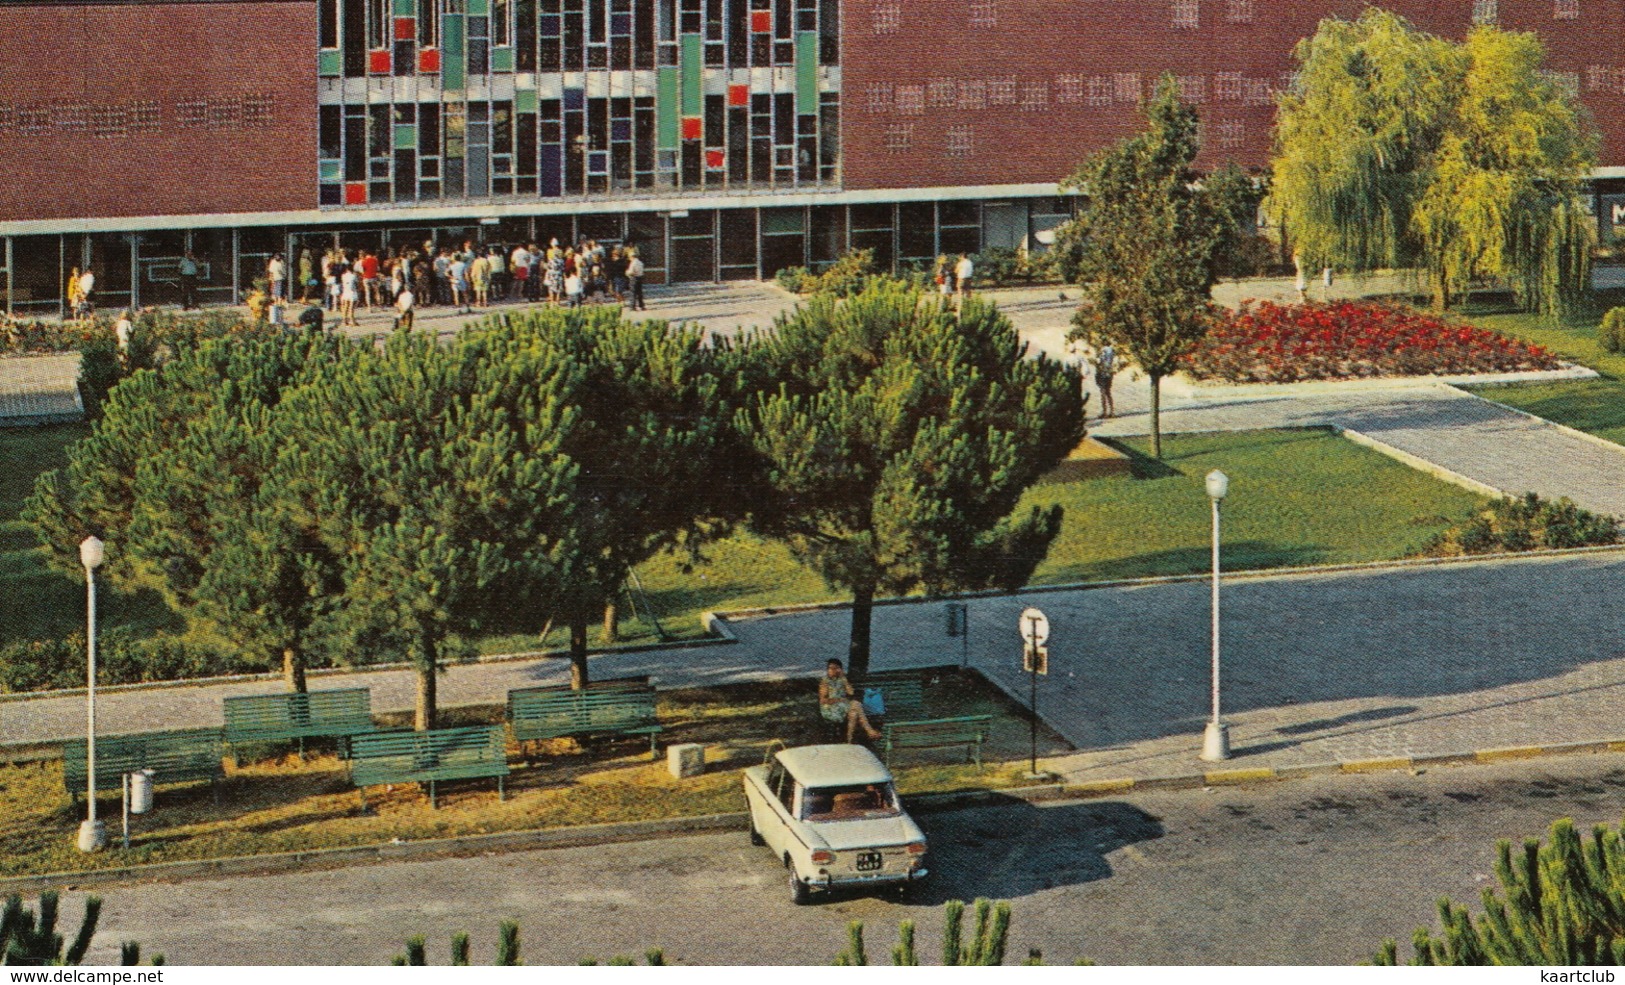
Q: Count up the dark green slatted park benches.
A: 6